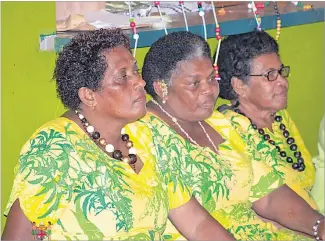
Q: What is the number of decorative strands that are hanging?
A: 7